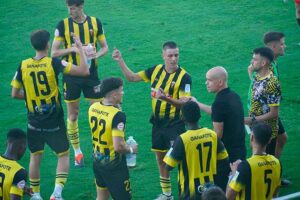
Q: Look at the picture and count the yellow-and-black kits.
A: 7